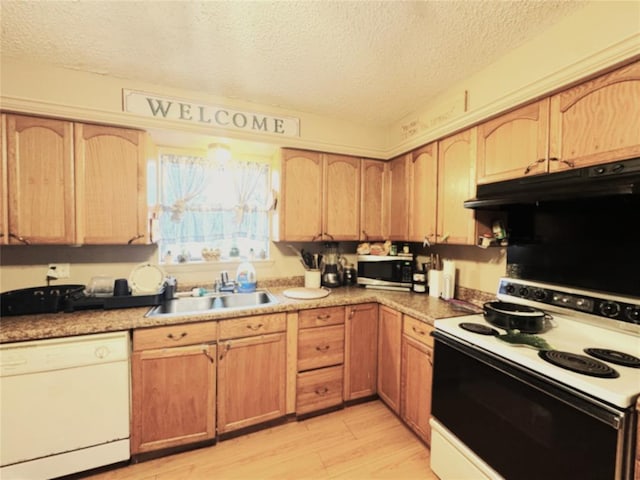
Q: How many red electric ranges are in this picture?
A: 0